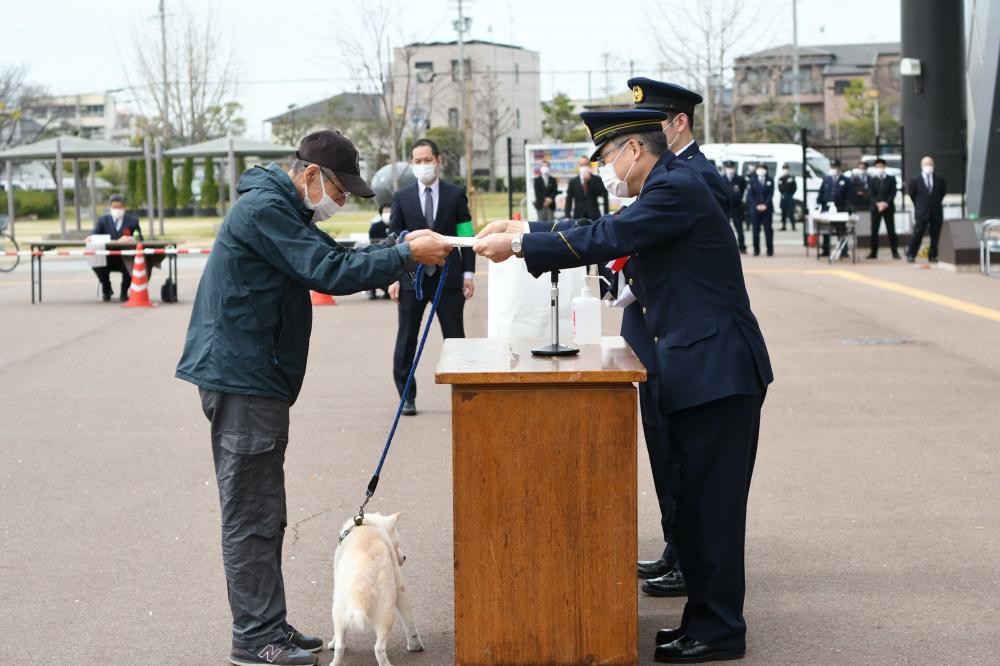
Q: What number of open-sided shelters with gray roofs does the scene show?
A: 2